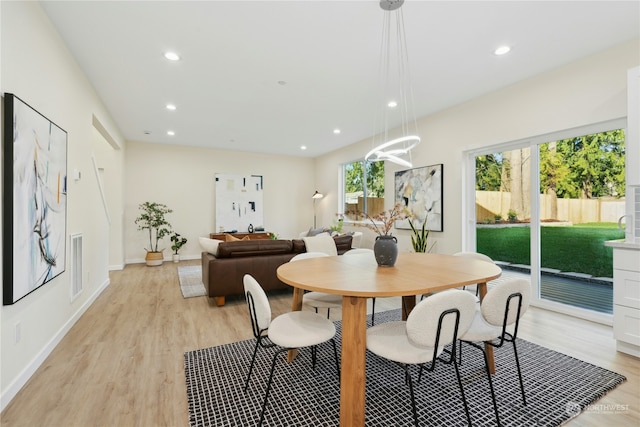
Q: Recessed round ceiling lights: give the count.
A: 7